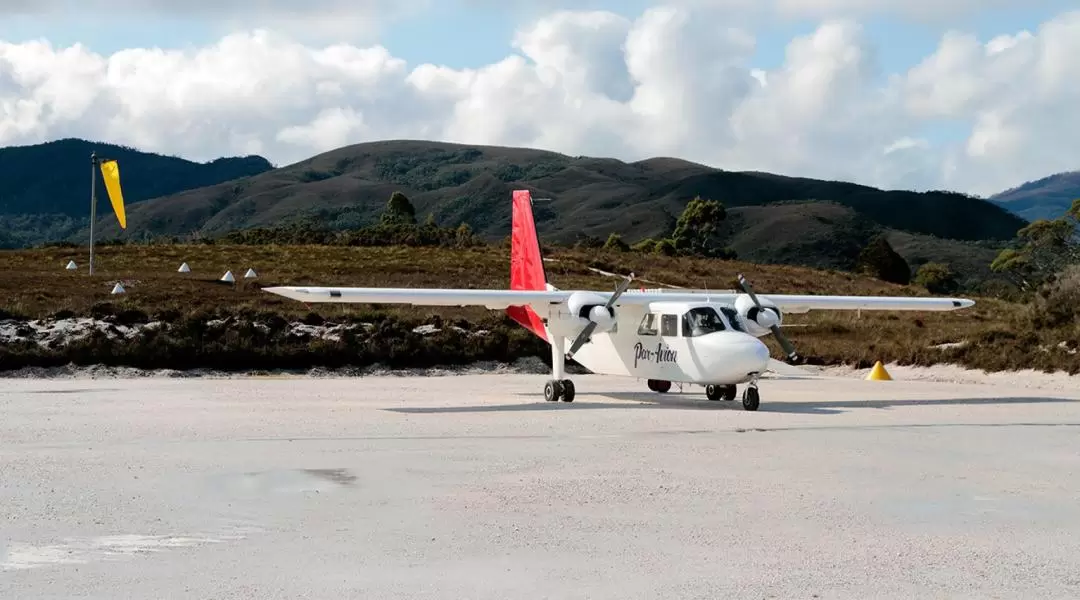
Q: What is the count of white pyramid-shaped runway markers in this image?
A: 5